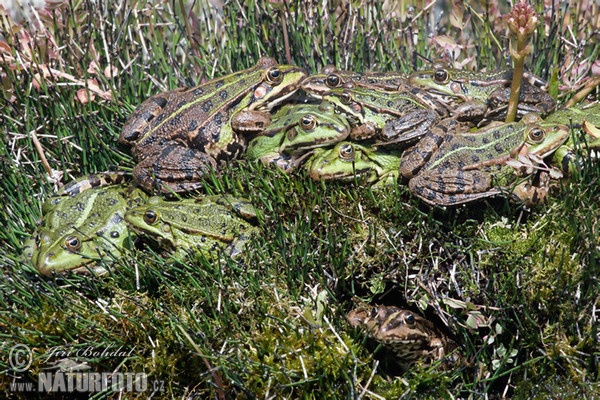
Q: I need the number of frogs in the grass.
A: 11